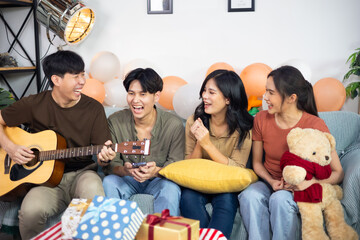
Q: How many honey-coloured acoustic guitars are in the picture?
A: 1